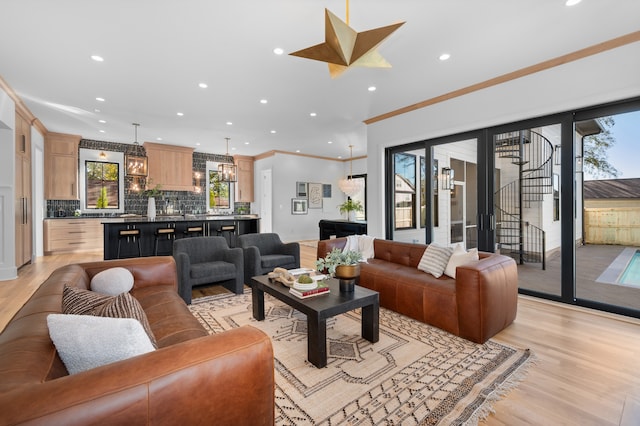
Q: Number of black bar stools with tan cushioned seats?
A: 4